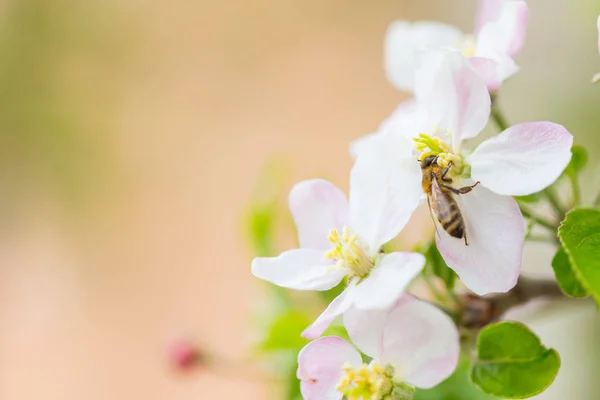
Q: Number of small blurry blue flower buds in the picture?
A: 0